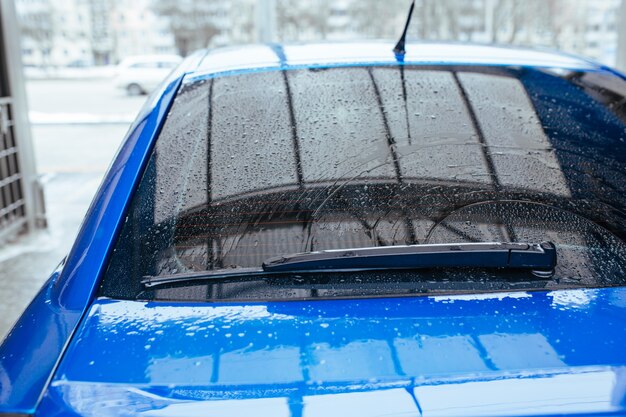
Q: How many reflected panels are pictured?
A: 5